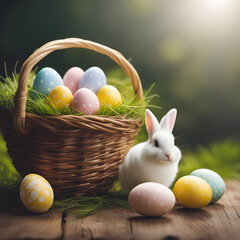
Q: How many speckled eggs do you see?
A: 10